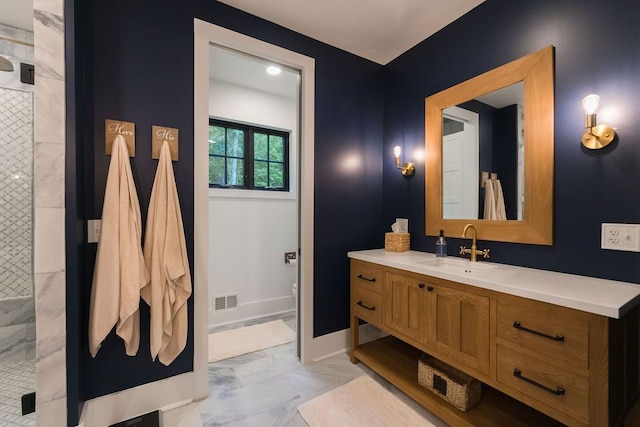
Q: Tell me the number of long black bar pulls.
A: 4